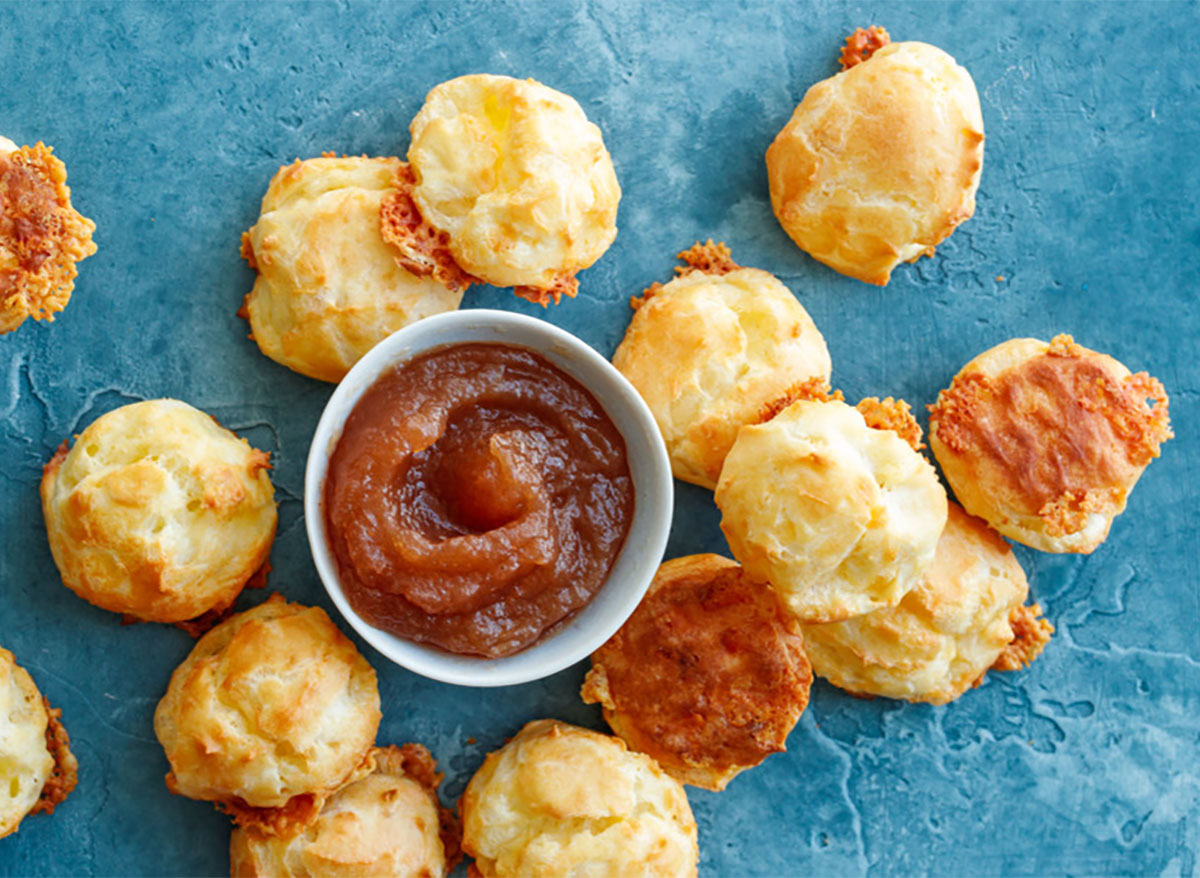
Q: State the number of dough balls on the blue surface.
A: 14